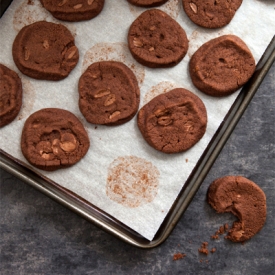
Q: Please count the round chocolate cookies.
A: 11